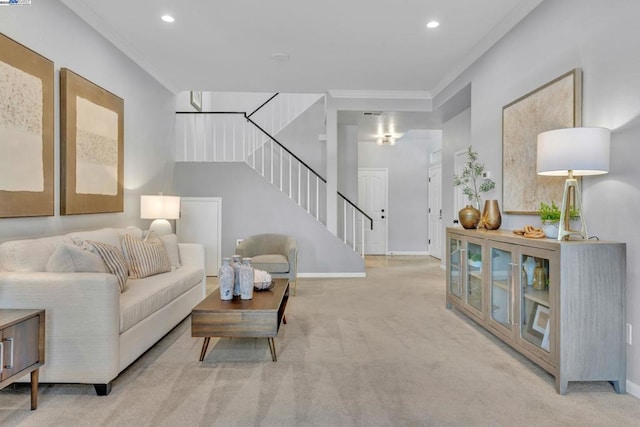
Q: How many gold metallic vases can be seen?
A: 2